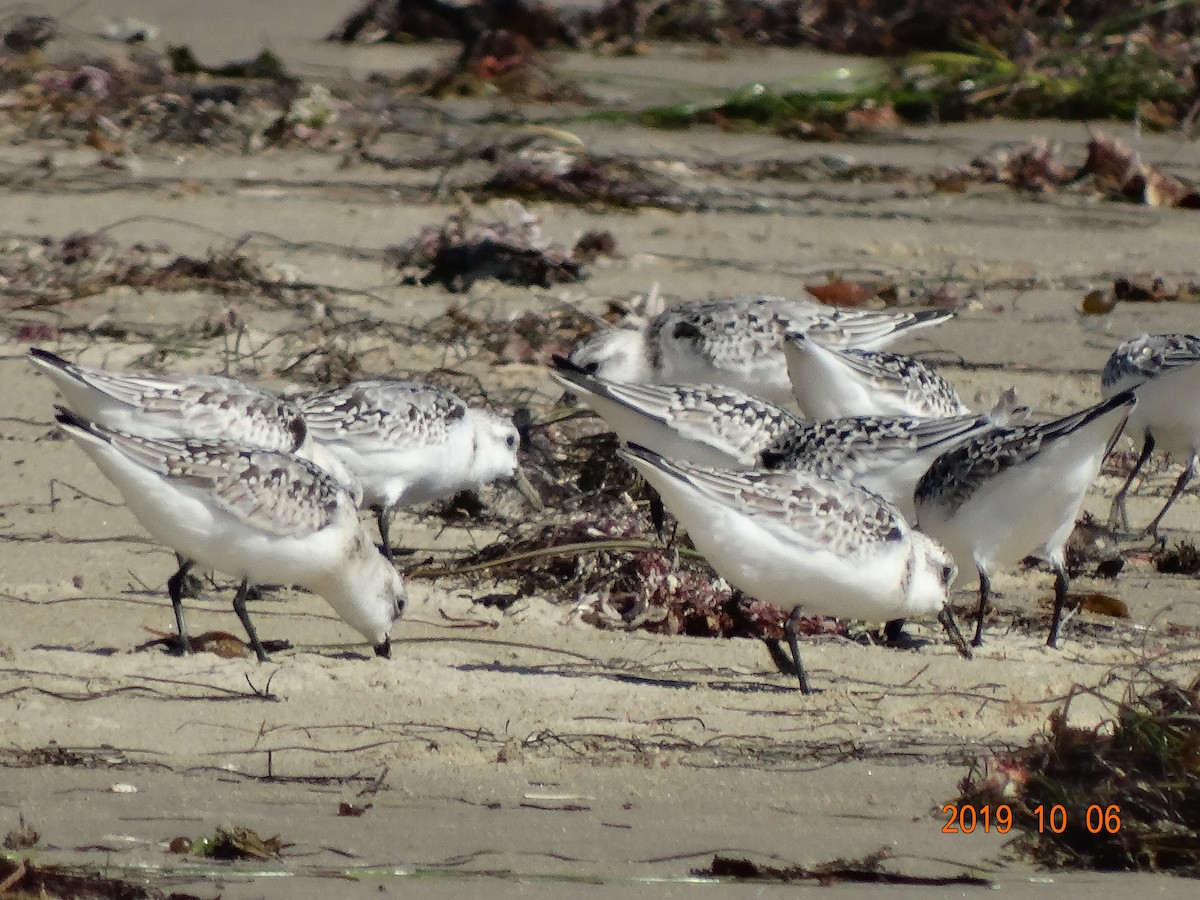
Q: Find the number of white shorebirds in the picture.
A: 10